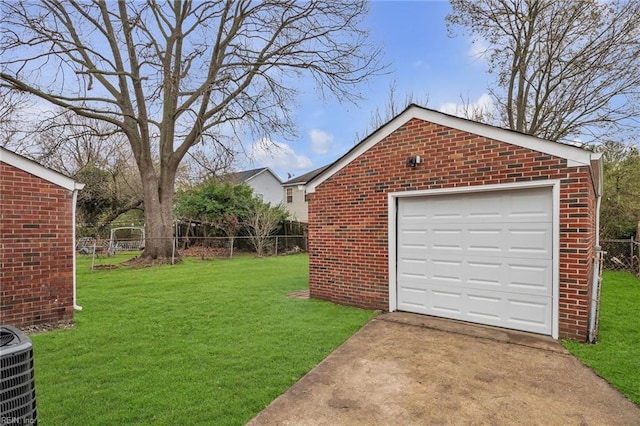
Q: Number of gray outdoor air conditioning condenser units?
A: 1